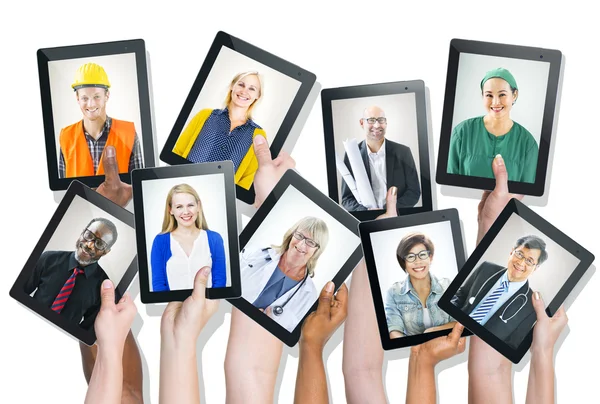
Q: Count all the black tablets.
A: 9